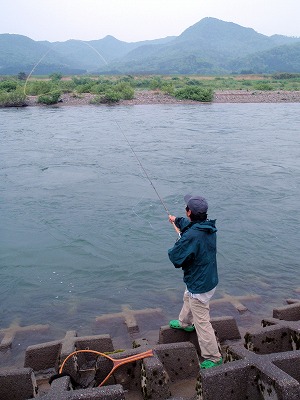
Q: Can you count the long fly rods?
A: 1